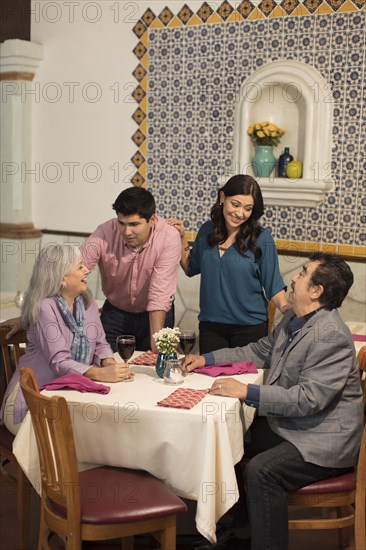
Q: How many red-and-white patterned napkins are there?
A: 2